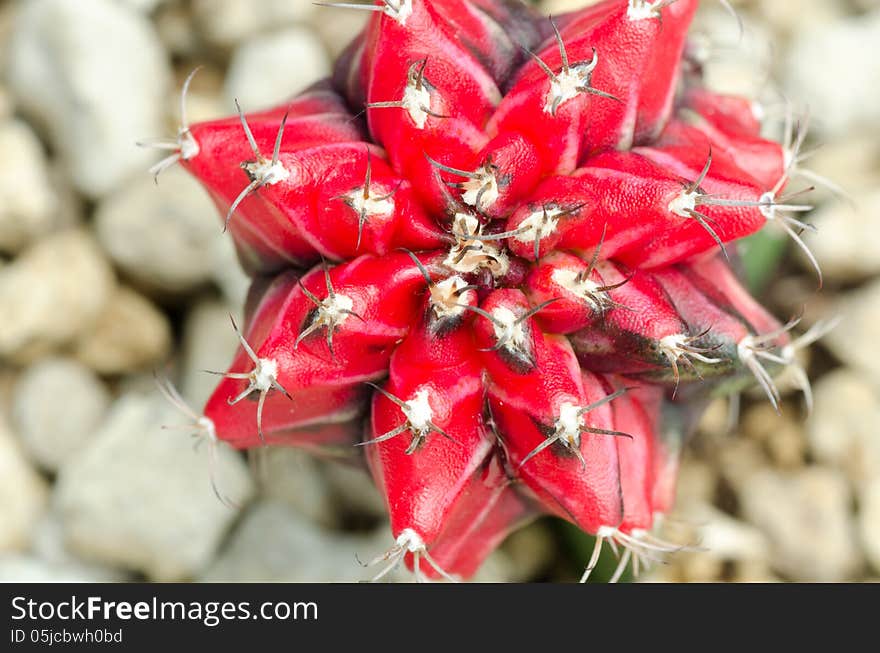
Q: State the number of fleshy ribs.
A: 8